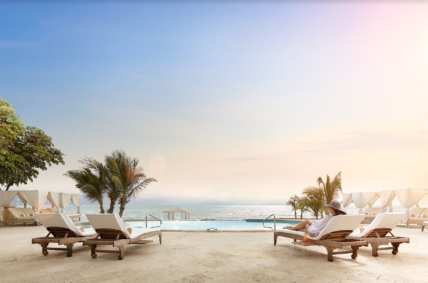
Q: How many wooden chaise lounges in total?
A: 4